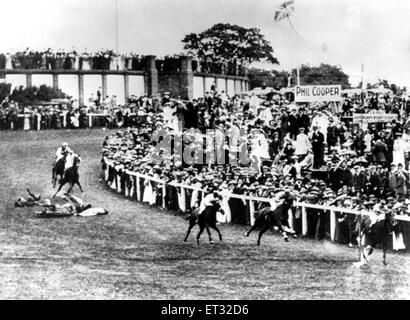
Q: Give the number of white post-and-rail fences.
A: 2